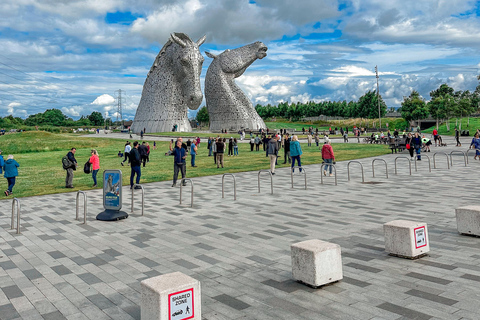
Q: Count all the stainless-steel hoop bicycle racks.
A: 15